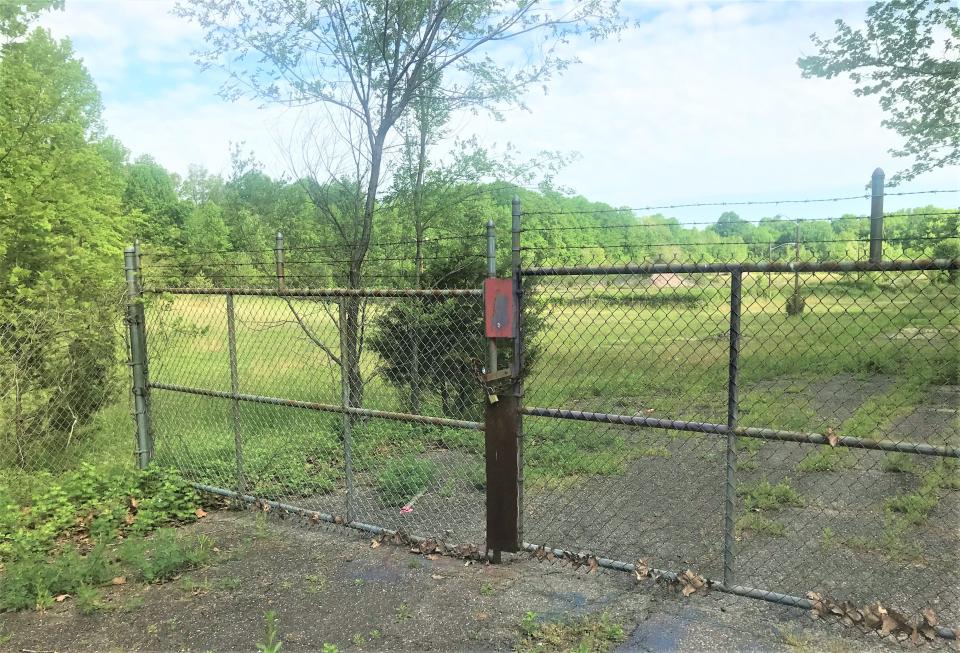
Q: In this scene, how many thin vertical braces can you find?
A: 3